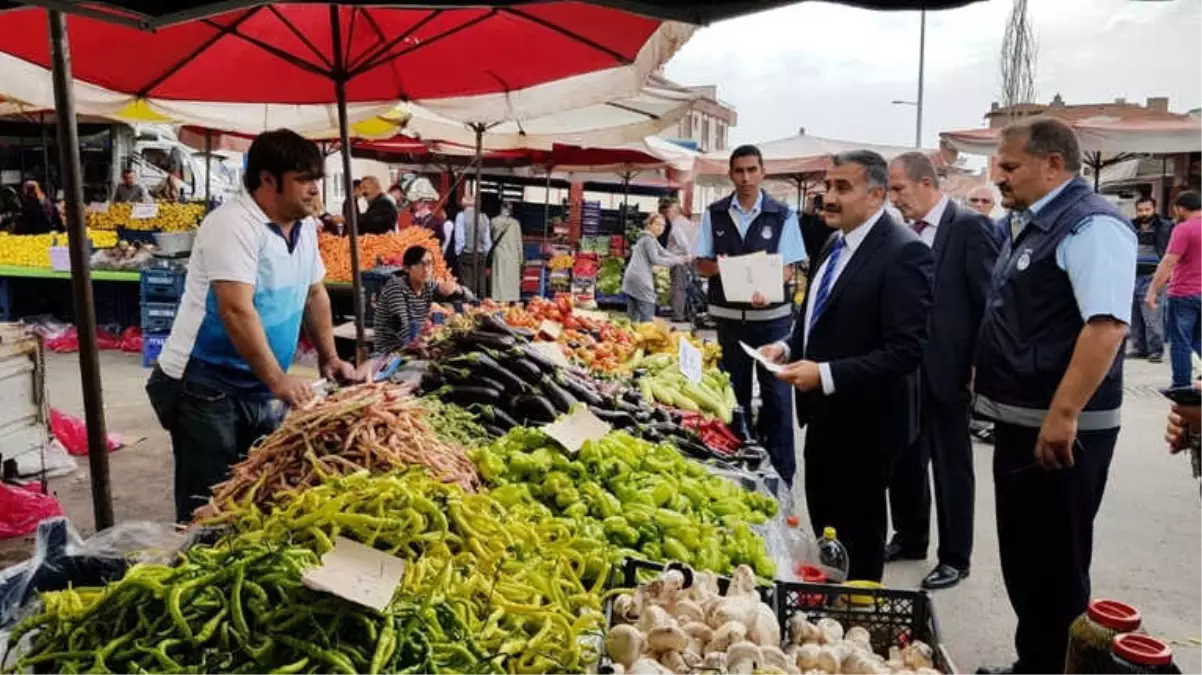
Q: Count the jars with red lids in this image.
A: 2